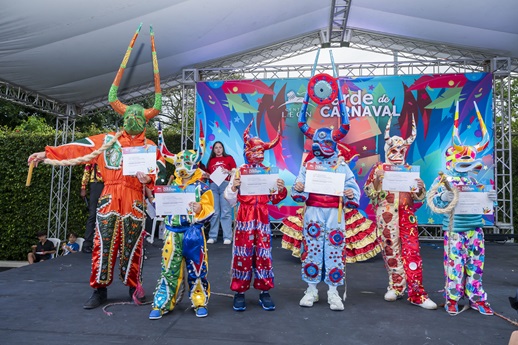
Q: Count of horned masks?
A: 6